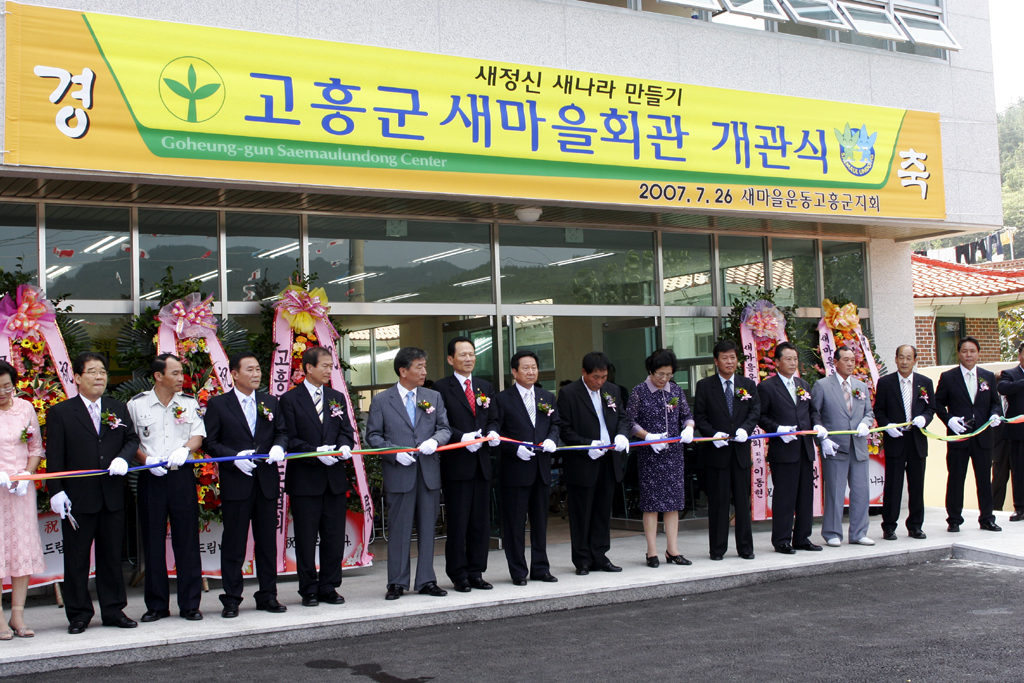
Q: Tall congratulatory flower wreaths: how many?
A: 5